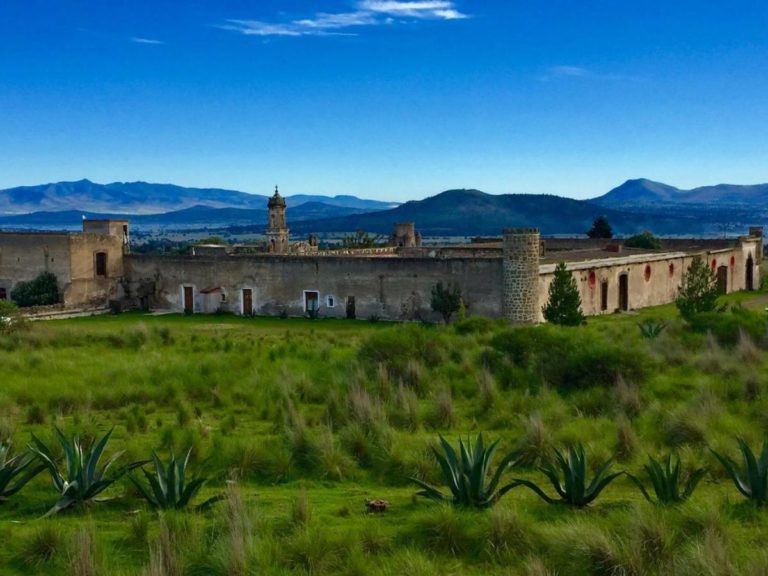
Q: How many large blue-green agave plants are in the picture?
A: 7